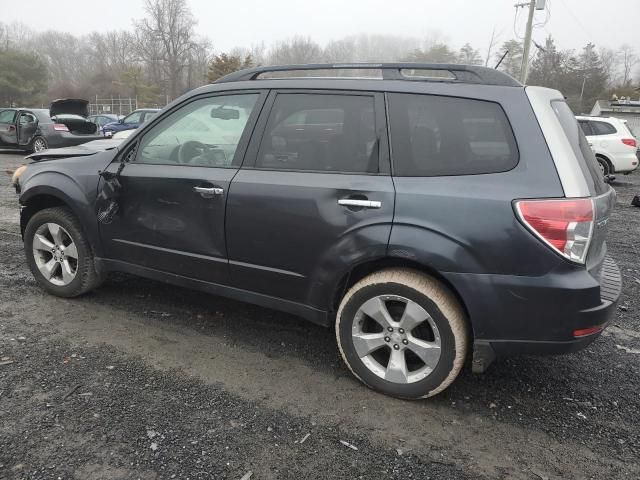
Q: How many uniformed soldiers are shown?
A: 0